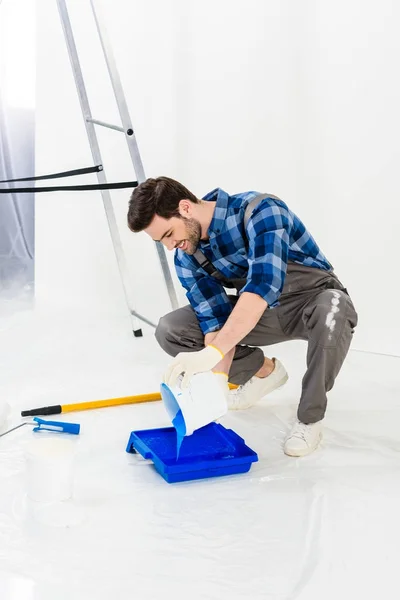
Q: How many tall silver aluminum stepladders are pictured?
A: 1